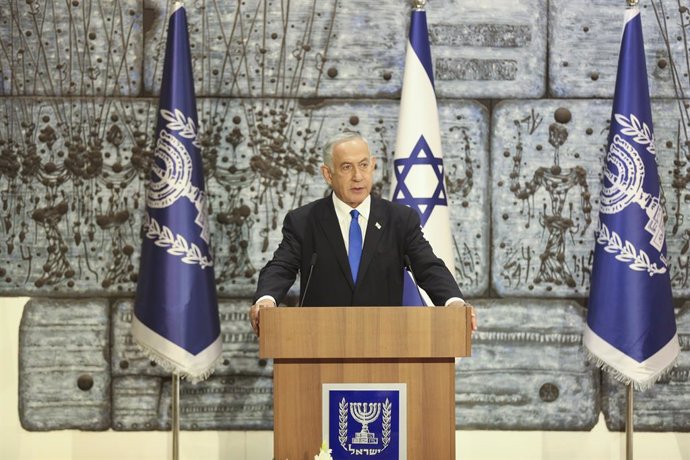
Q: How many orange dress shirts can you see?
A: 0